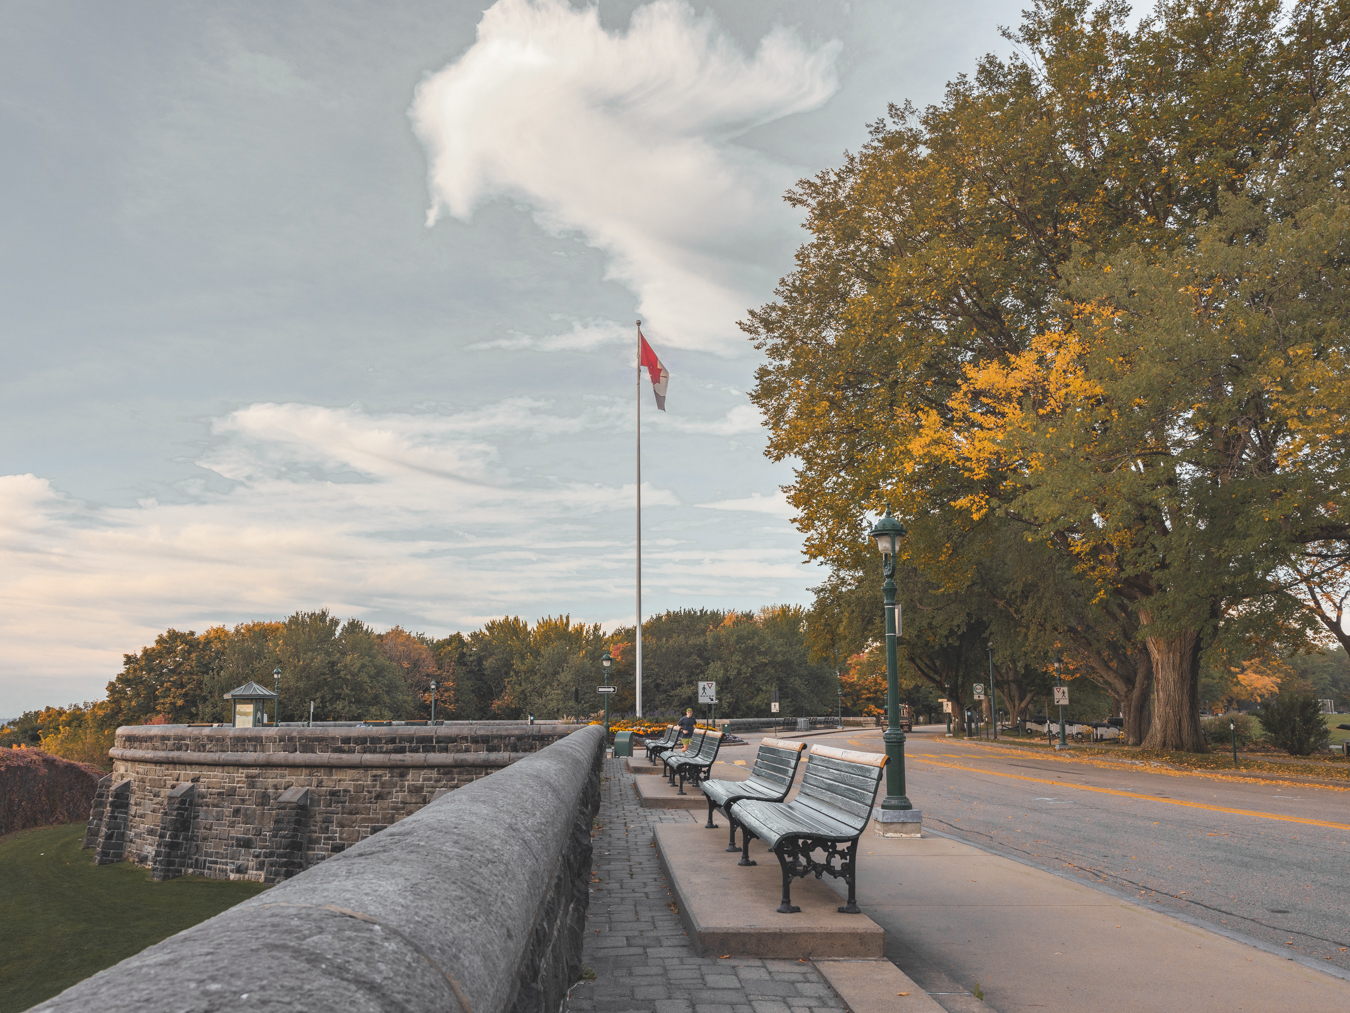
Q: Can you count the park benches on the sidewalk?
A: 6